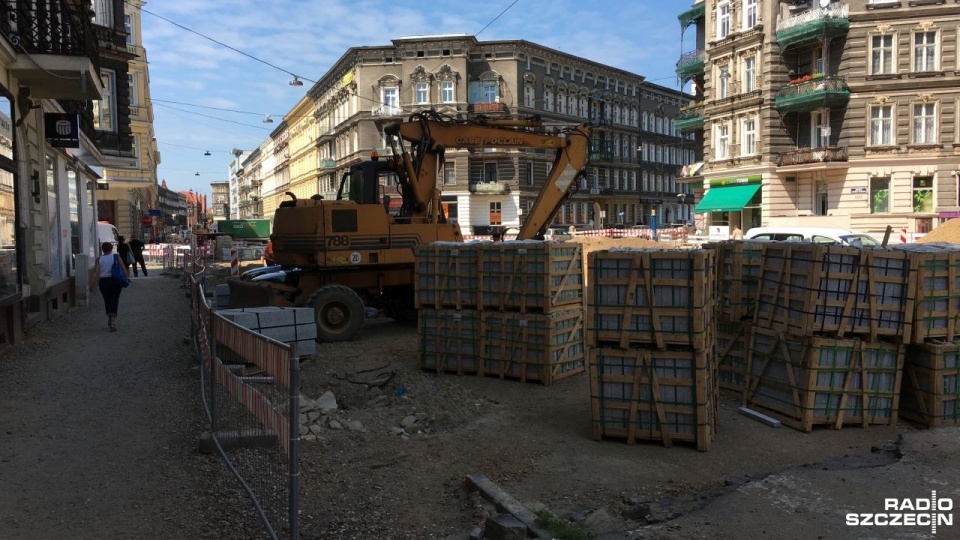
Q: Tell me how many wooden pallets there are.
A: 12